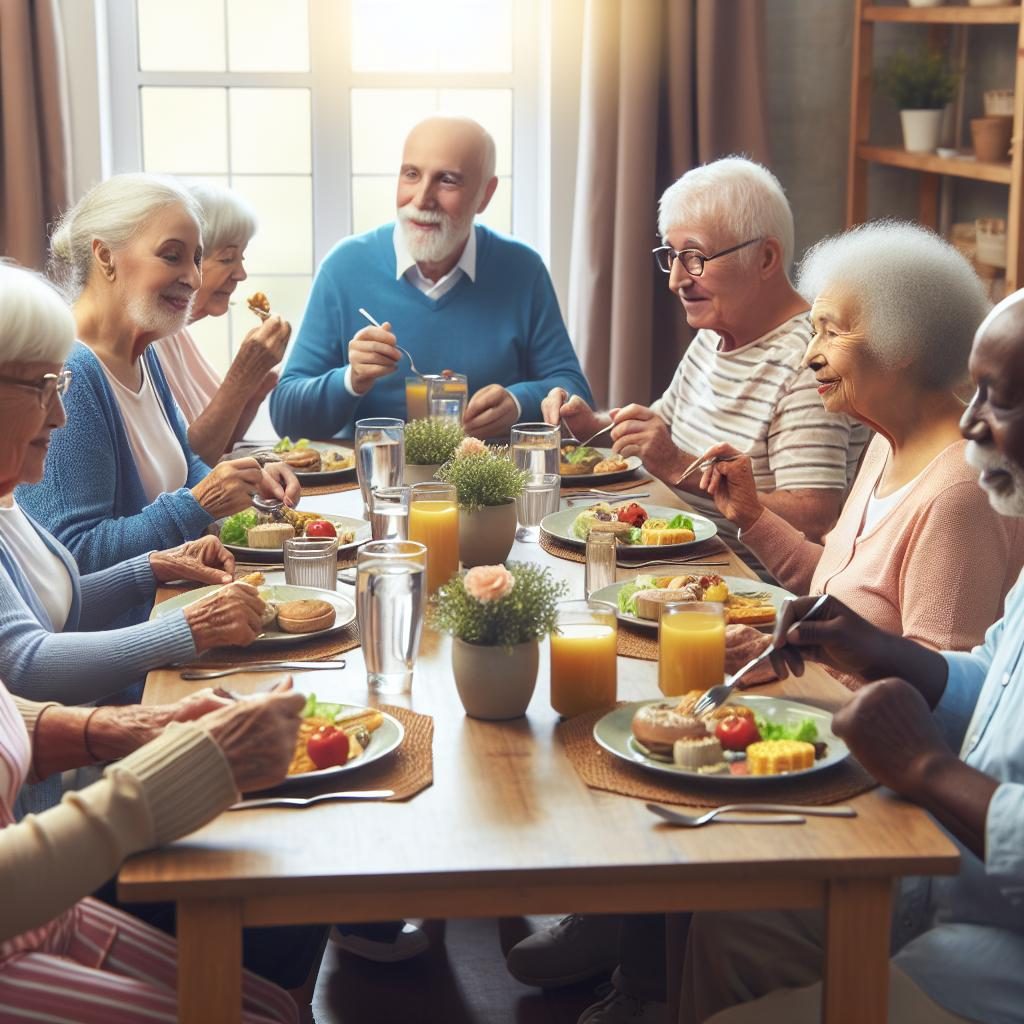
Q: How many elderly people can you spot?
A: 8